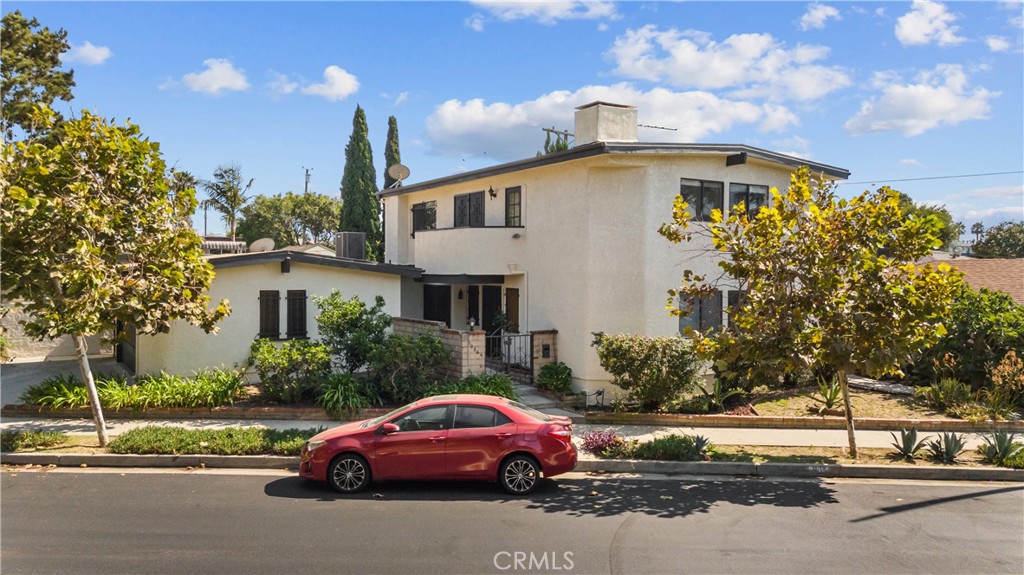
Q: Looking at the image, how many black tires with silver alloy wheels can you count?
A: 2